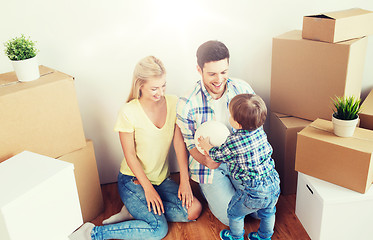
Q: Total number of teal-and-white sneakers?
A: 2